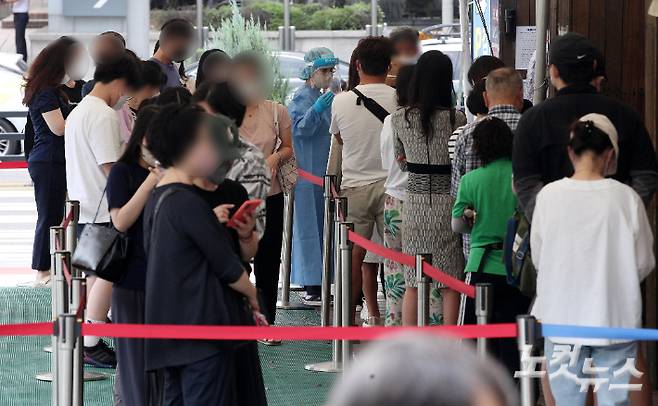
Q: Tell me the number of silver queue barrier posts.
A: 12